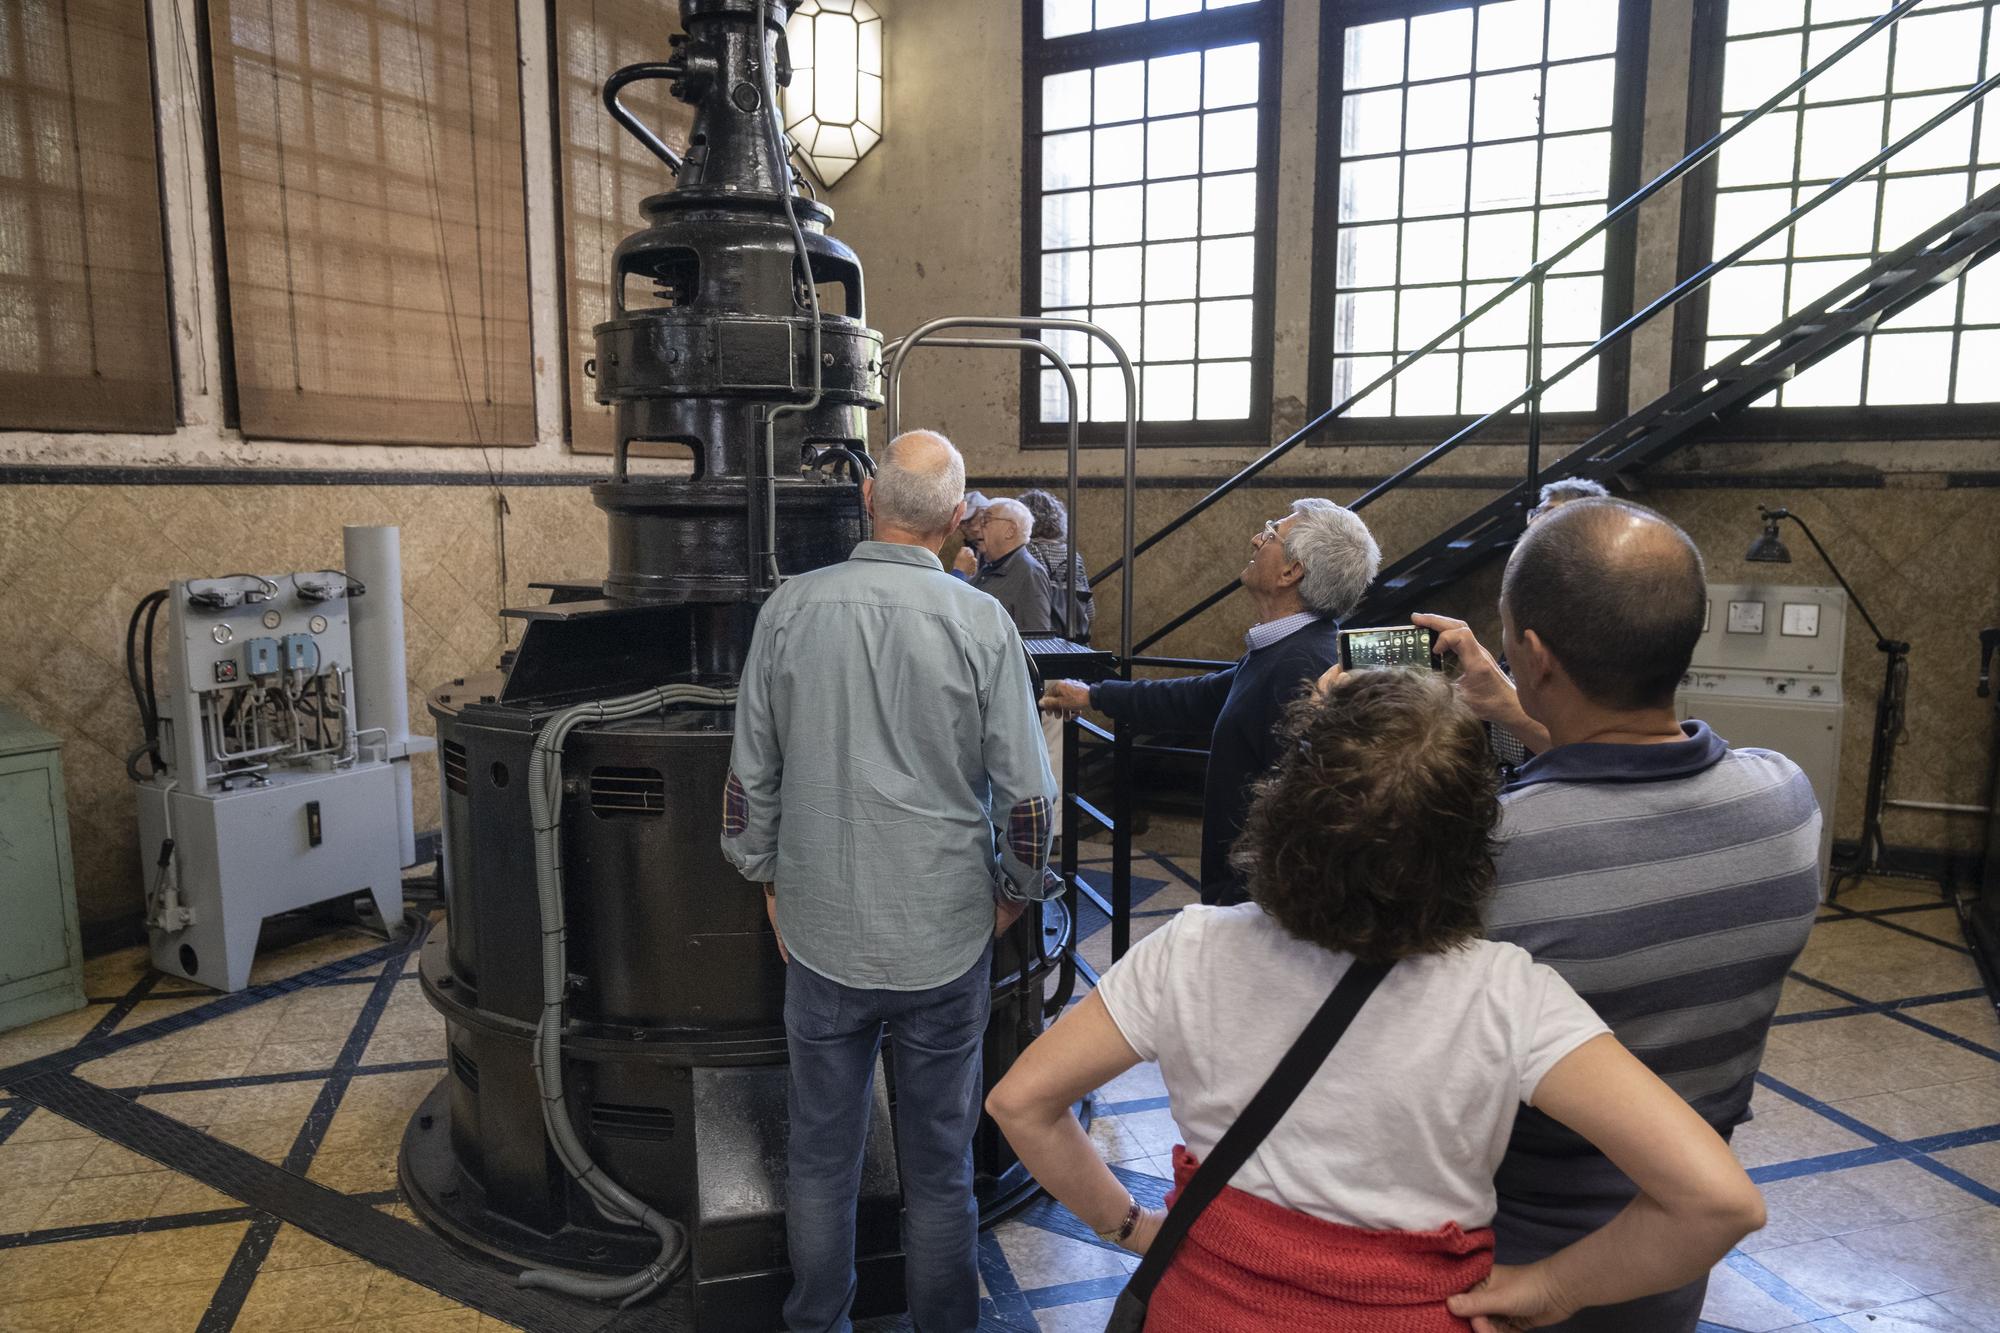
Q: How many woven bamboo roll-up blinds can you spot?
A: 3